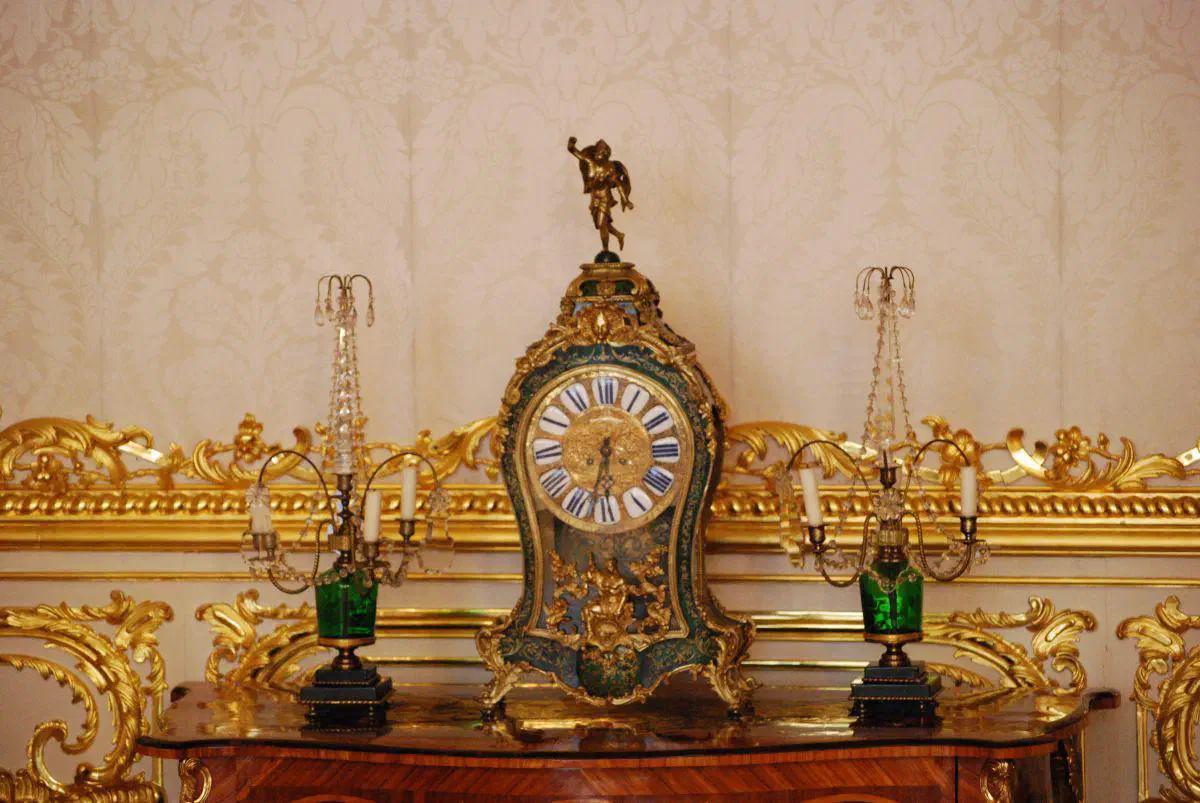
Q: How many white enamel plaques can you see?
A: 12